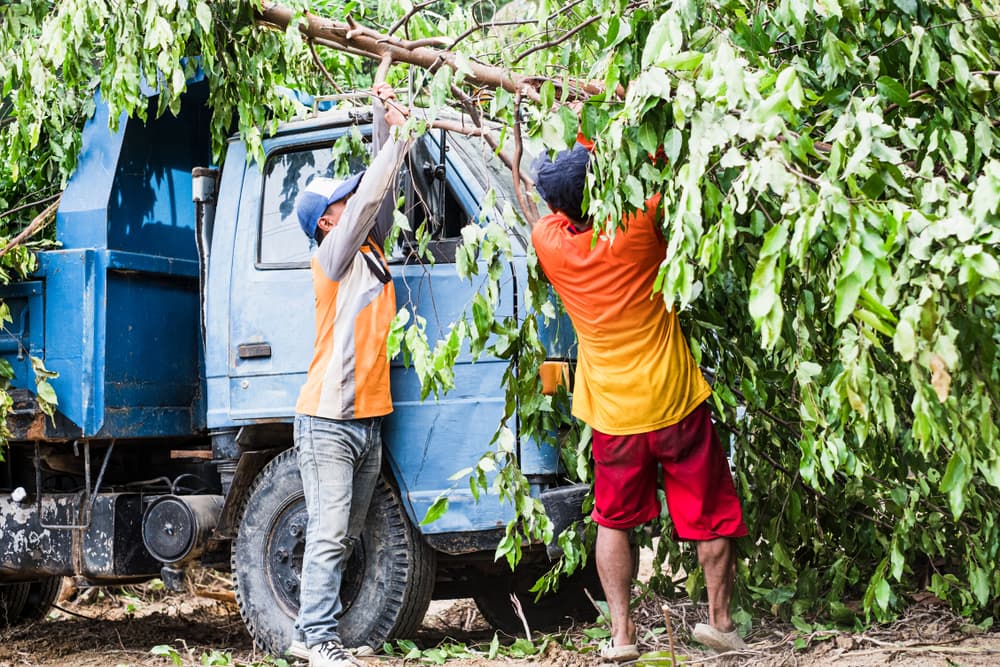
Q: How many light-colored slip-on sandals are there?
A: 2